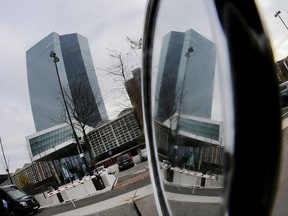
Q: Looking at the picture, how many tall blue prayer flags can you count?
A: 0